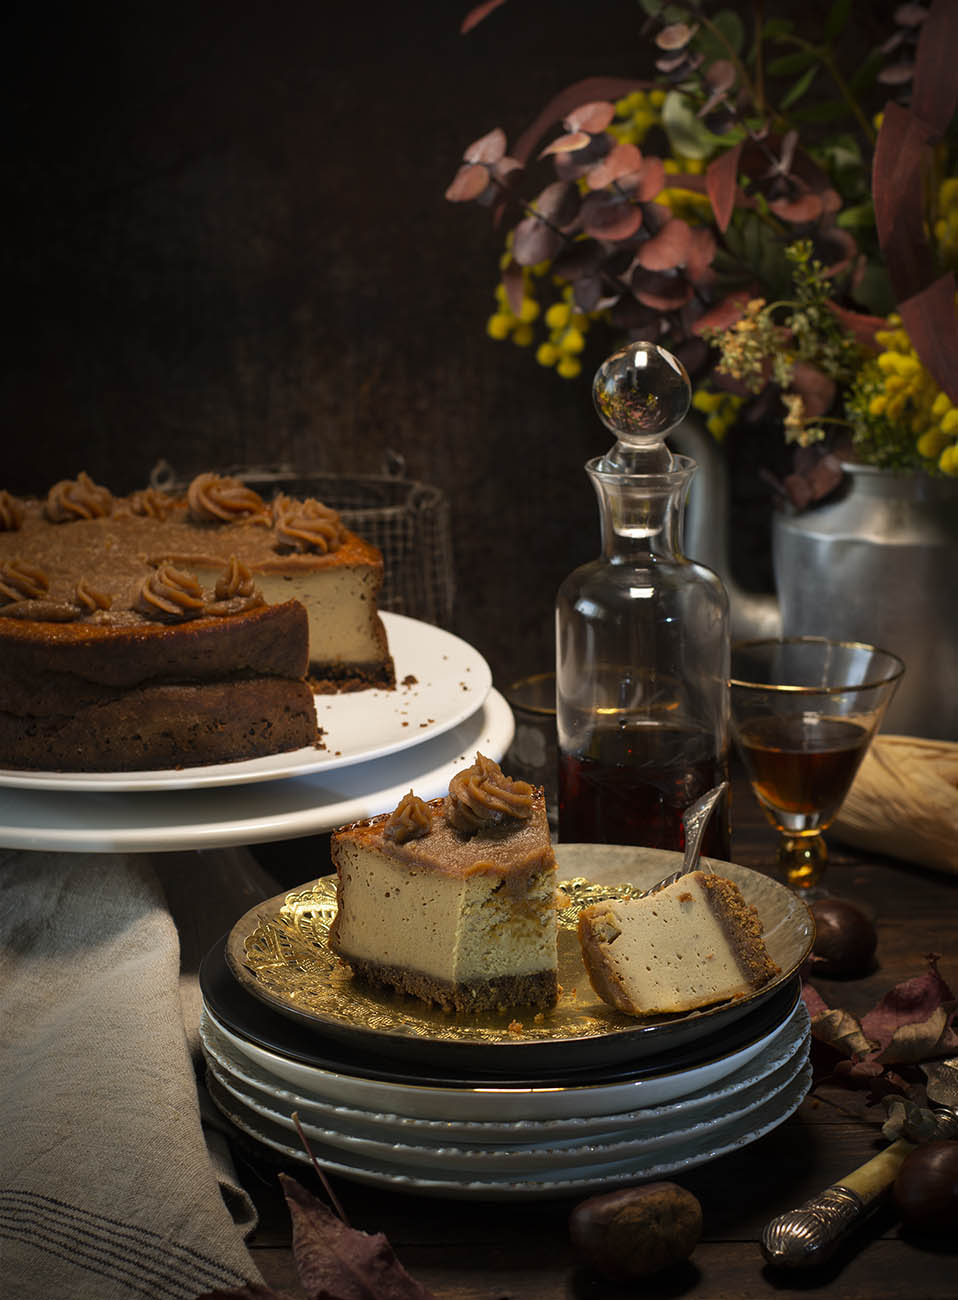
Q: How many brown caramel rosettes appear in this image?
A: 11